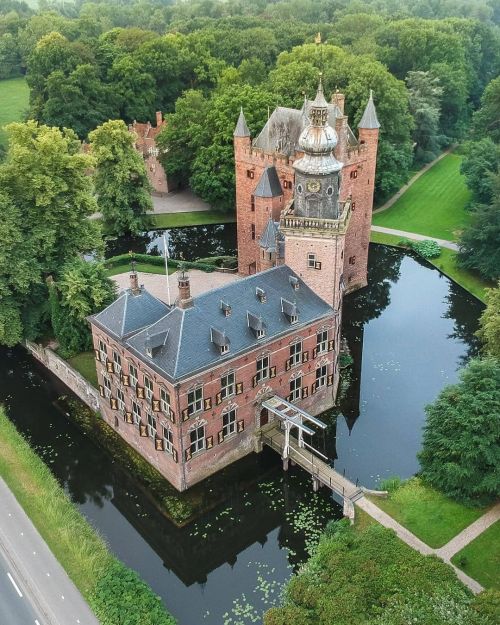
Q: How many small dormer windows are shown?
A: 7